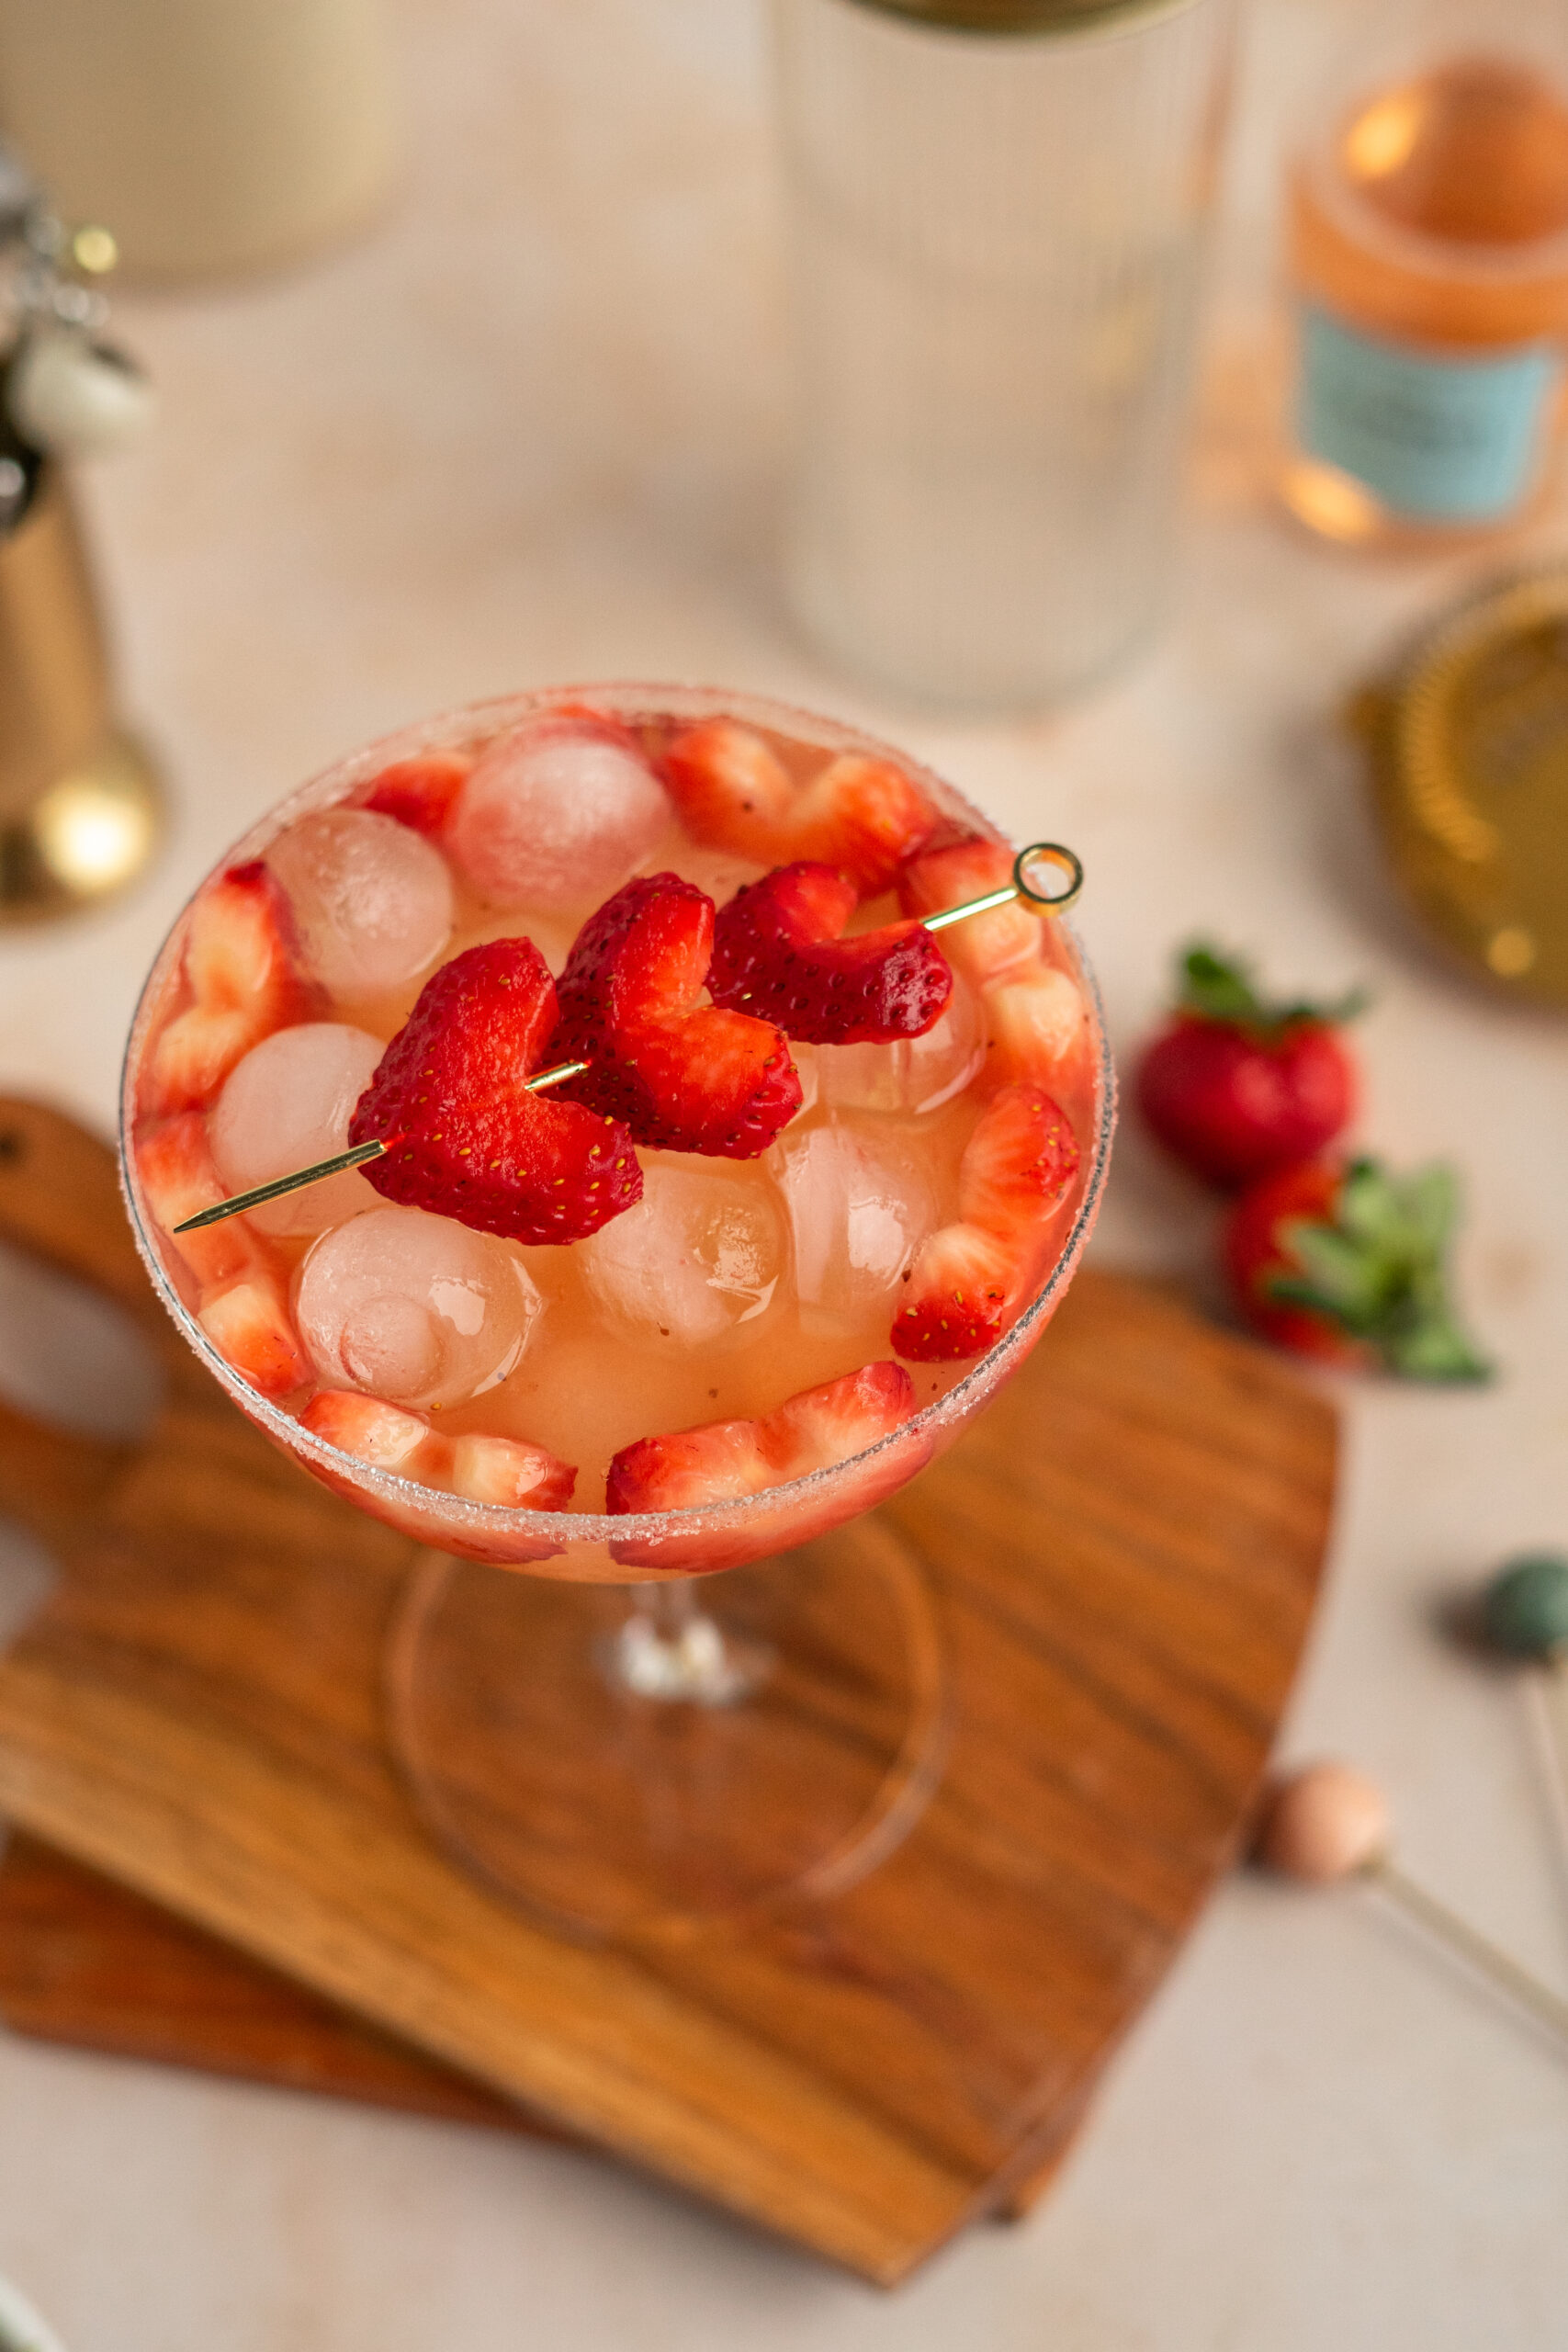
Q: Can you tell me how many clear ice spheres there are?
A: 7